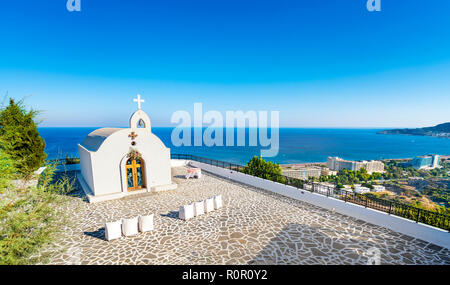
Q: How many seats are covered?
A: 7